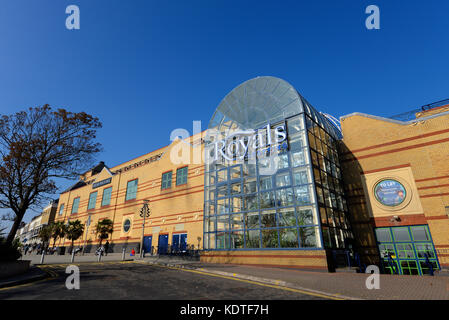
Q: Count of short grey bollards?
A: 5